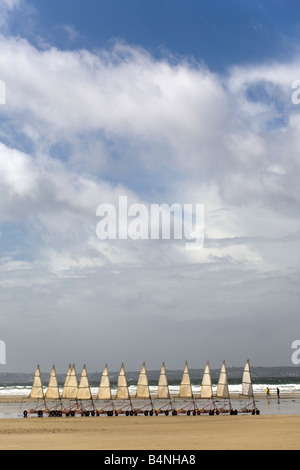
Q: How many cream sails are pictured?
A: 13